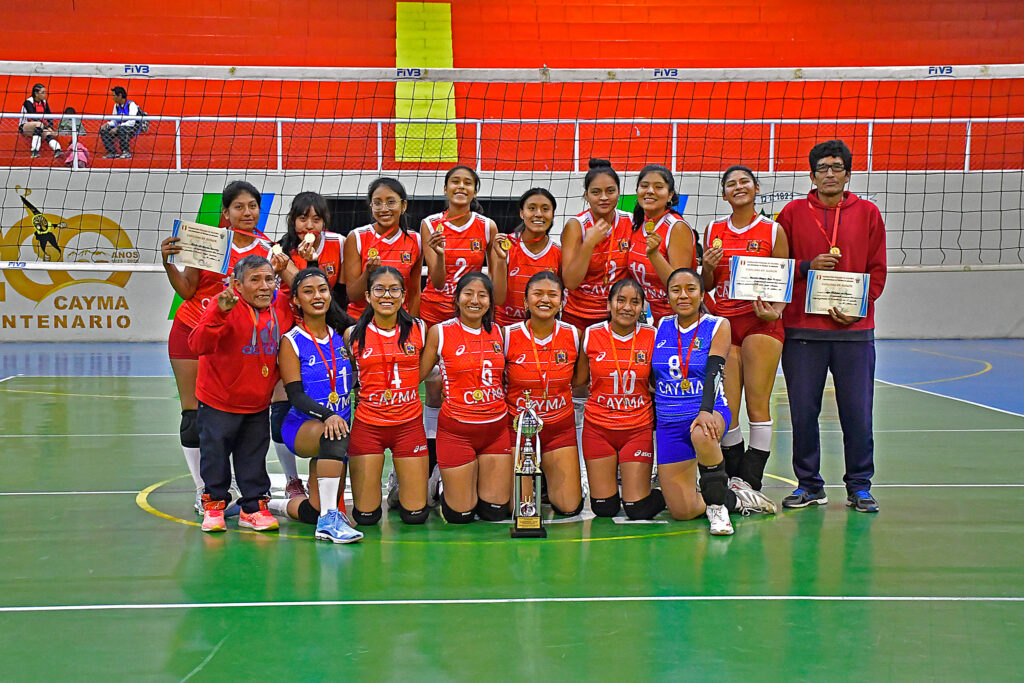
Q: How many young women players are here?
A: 14